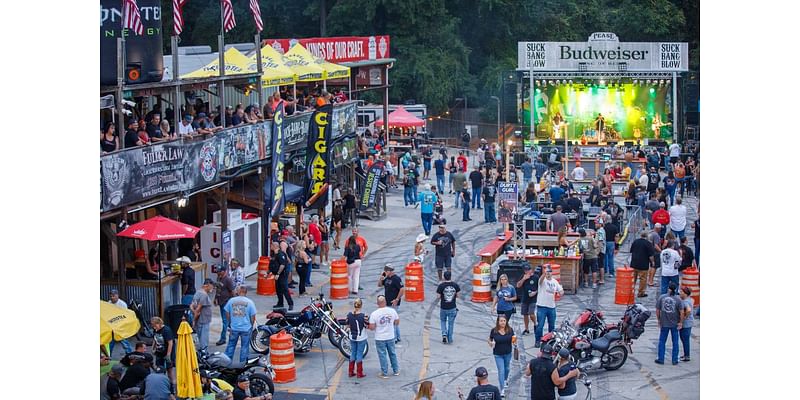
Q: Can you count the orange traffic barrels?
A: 8